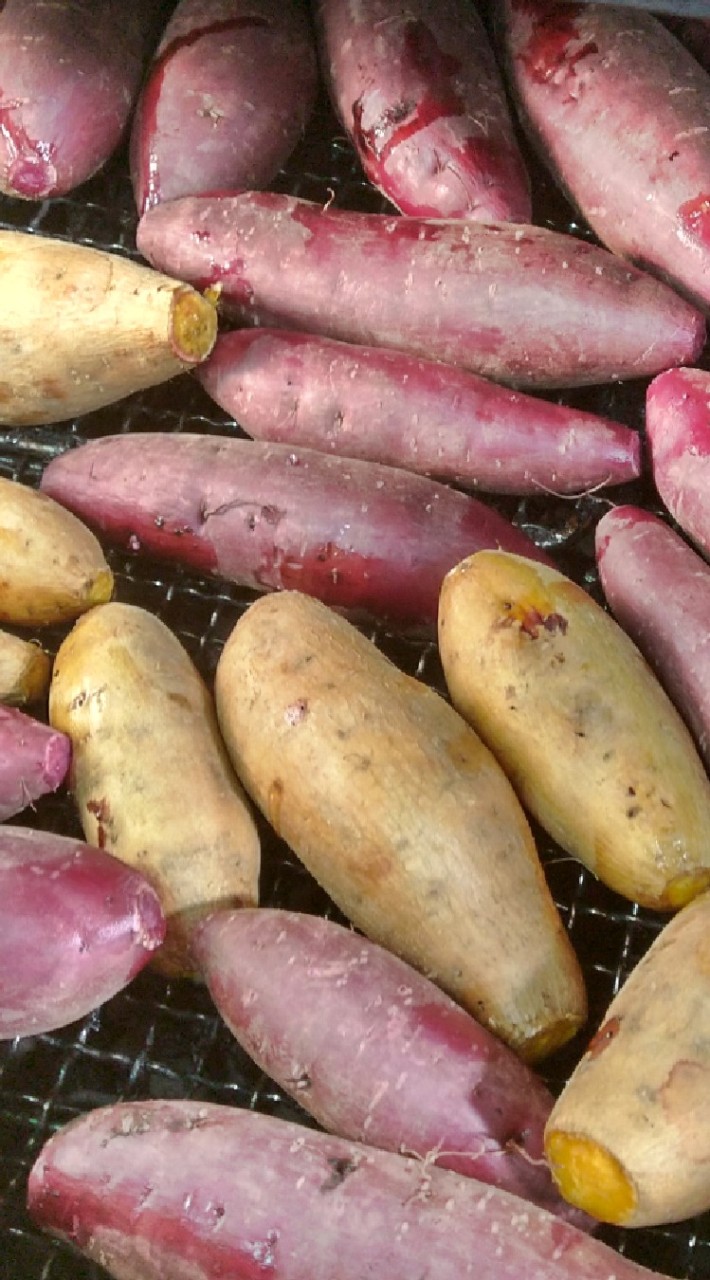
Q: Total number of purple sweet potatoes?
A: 13